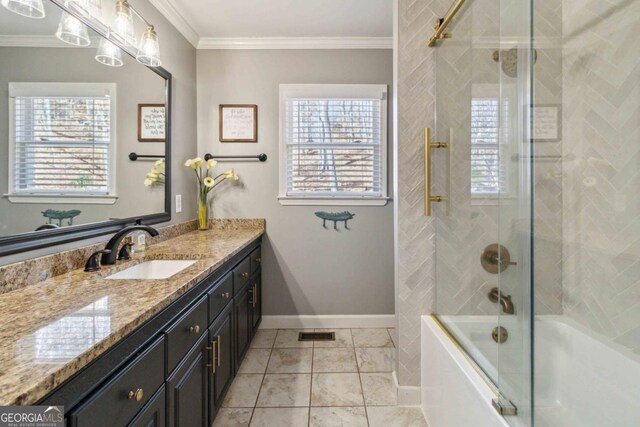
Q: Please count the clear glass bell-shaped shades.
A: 6